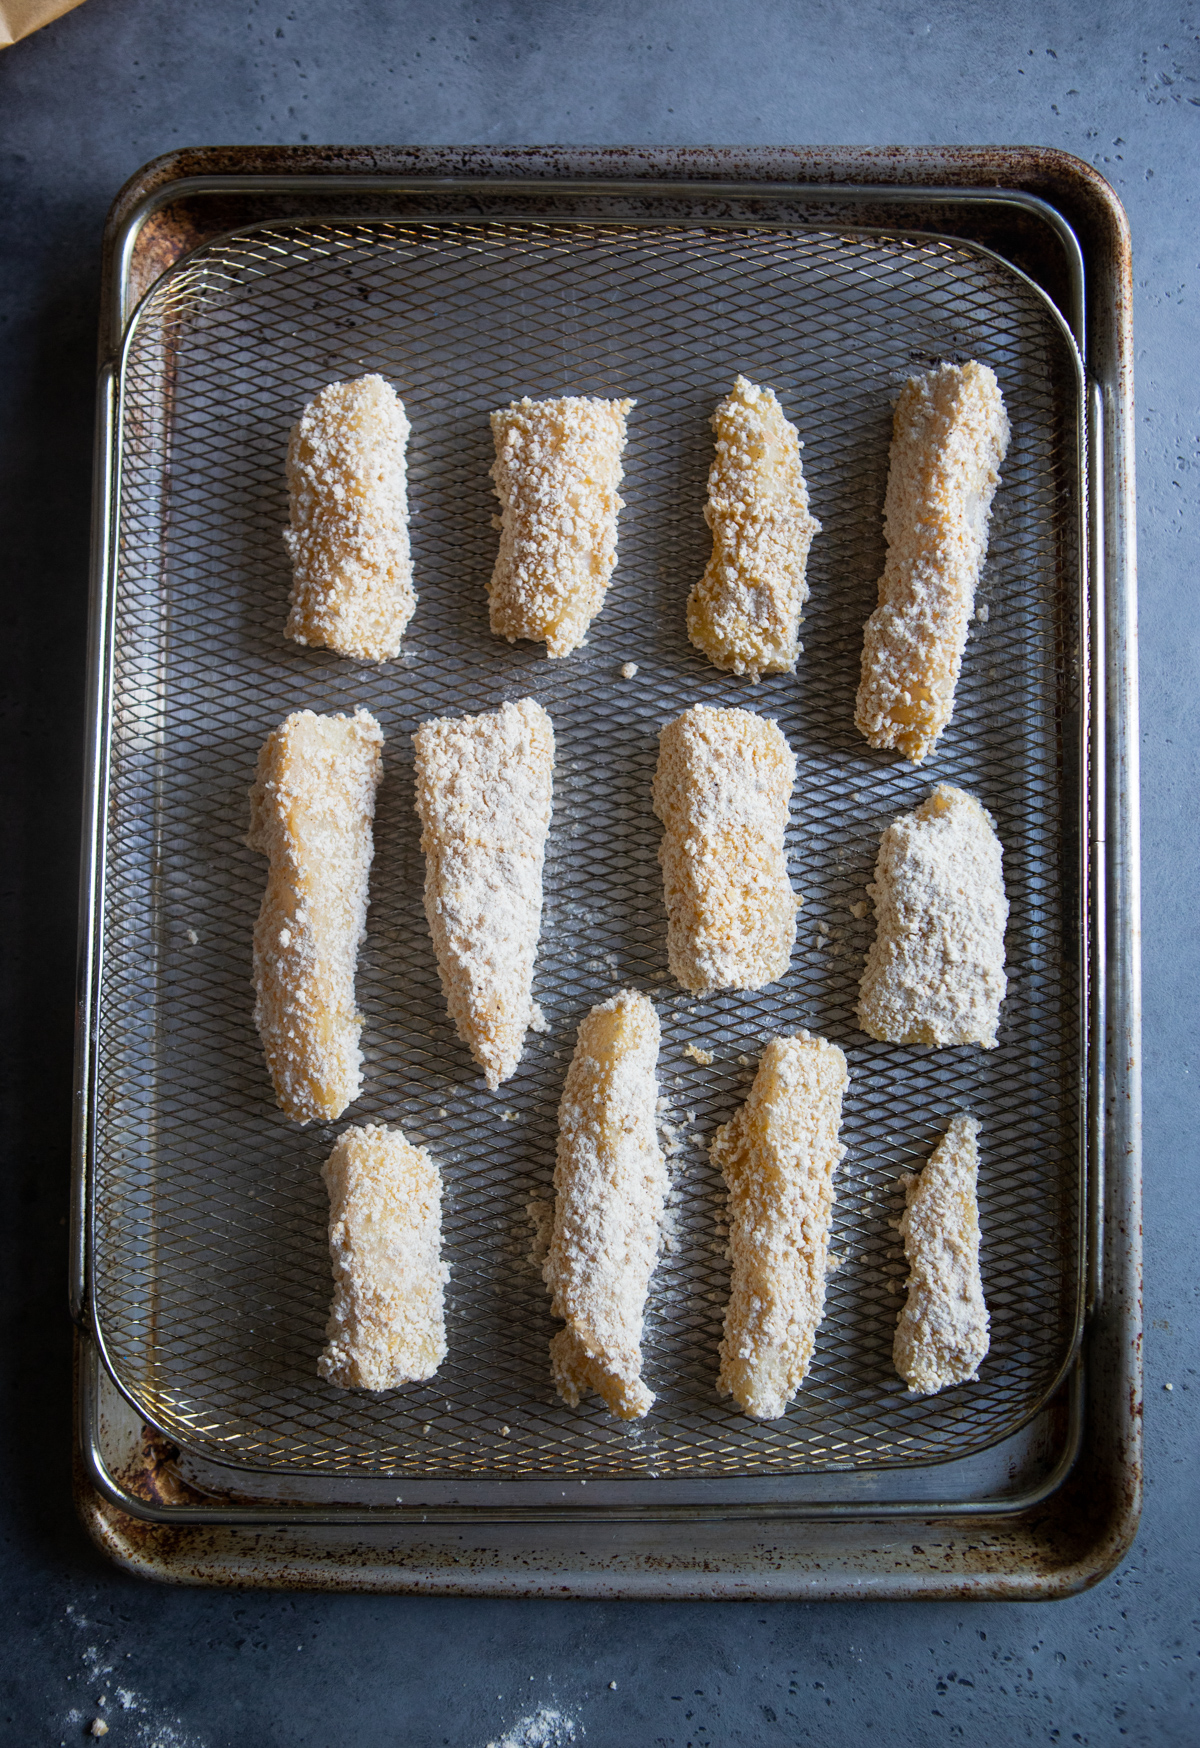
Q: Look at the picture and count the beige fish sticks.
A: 12